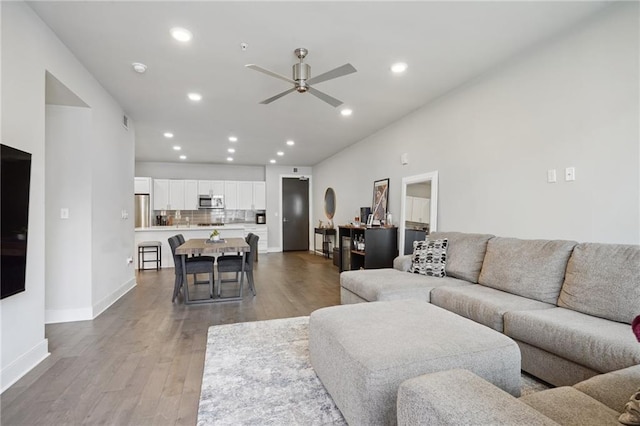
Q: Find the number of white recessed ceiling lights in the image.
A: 13